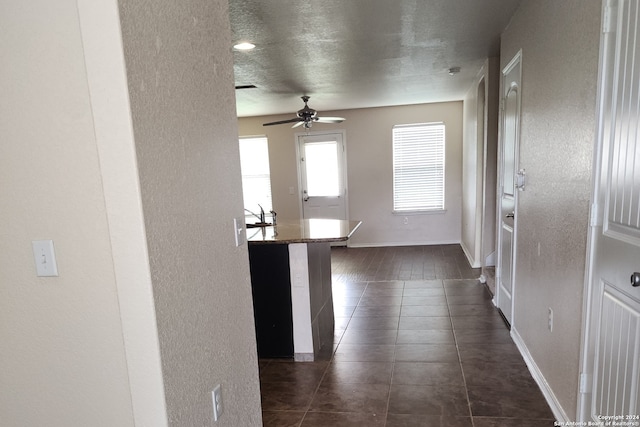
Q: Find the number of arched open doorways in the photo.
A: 1